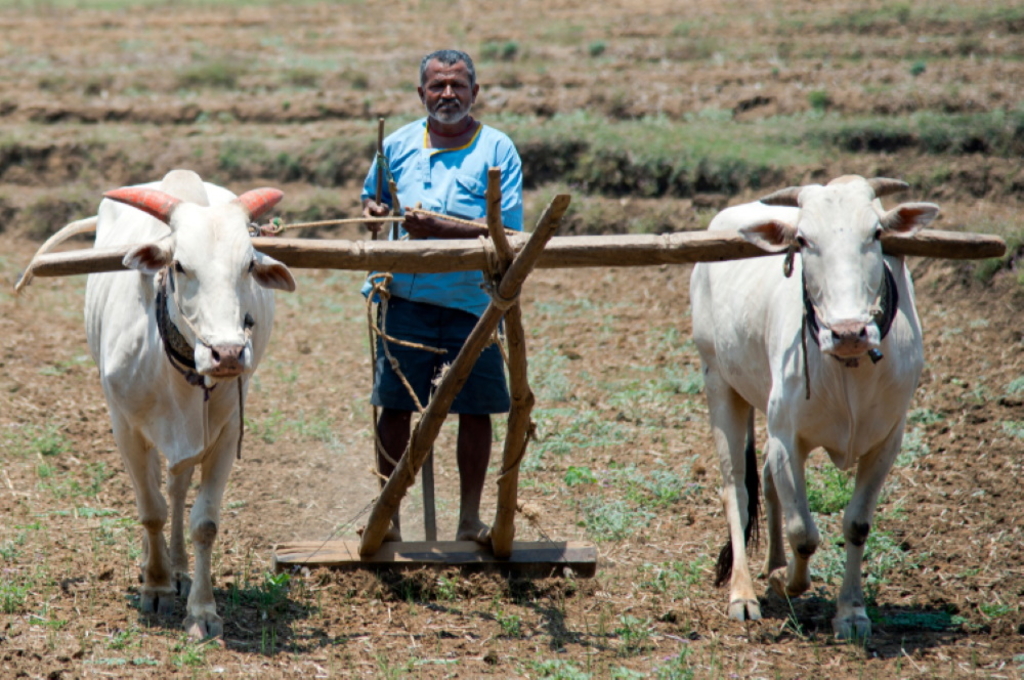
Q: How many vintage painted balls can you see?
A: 0